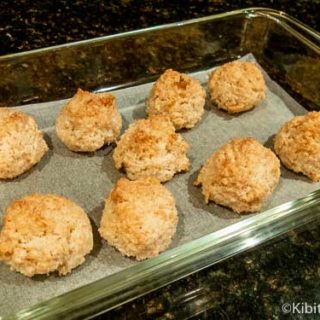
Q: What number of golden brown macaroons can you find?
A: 9